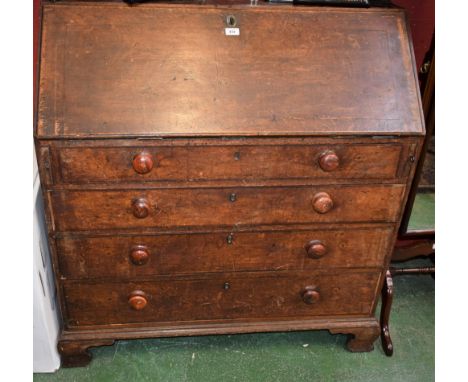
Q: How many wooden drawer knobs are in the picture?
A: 8